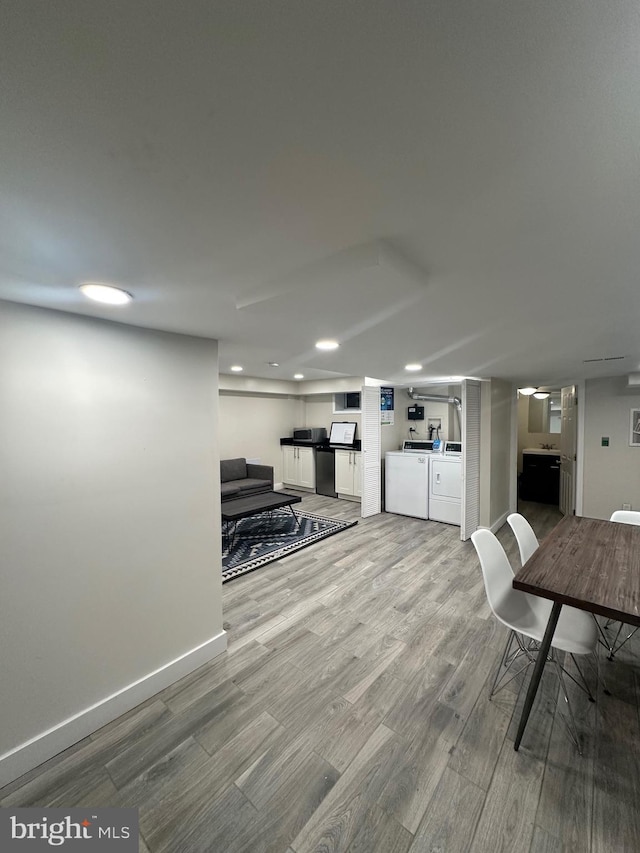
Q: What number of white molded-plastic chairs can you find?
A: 3